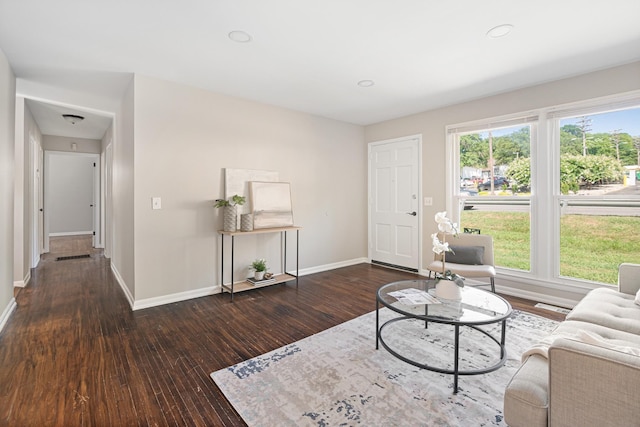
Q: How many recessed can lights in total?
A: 3